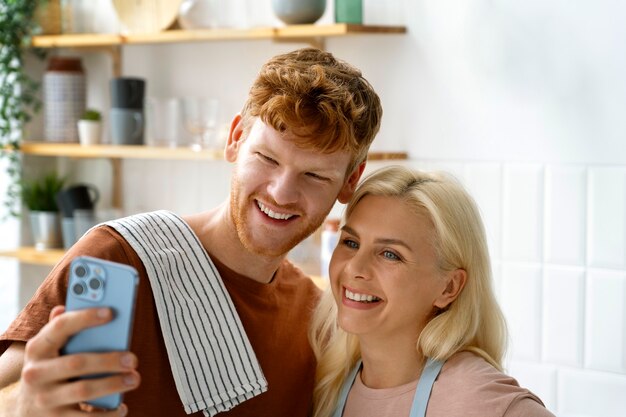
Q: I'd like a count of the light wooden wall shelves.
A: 3